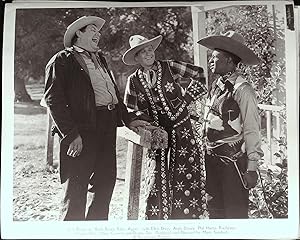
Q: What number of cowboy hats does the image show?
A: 3